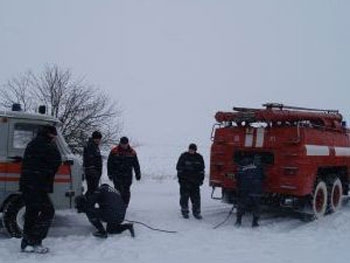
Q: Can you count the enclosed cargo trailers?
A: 0